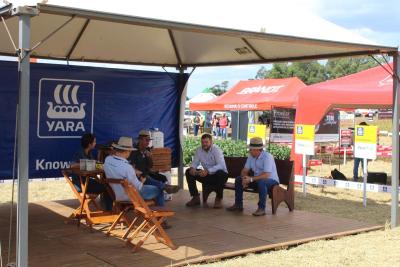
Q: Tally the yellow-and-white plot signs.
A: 3